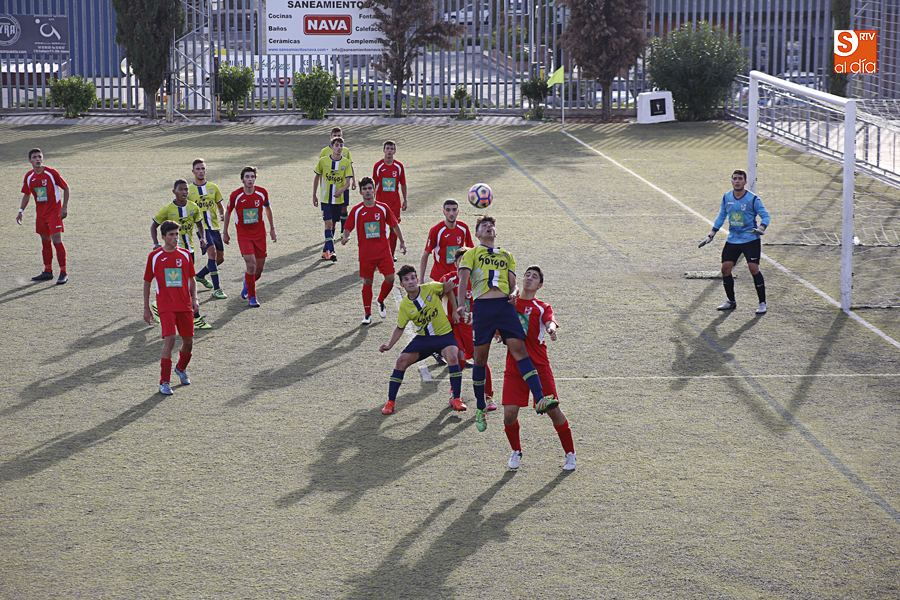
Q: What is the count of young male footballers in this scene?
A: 15